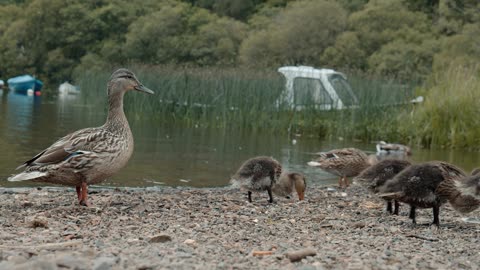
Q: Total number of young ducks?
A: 4